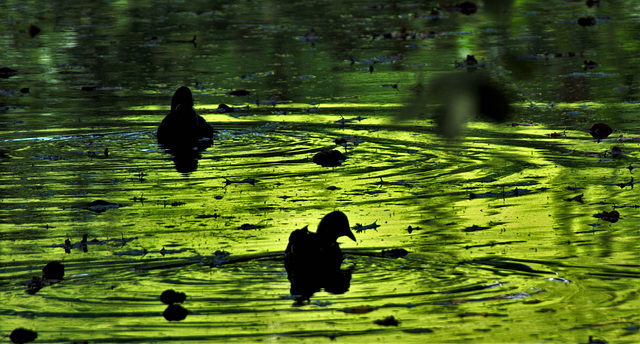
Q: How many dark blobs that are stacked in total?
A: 2